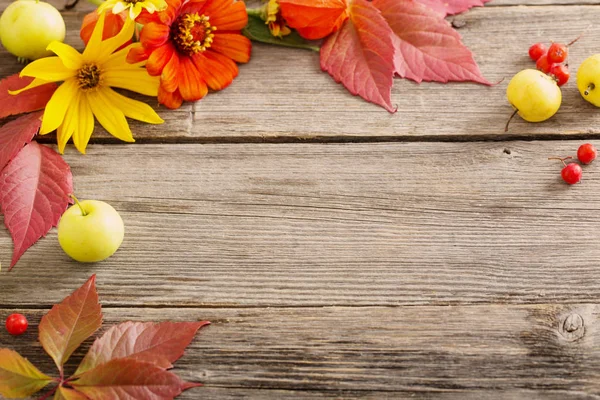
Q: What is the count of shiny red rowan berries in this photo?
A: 7